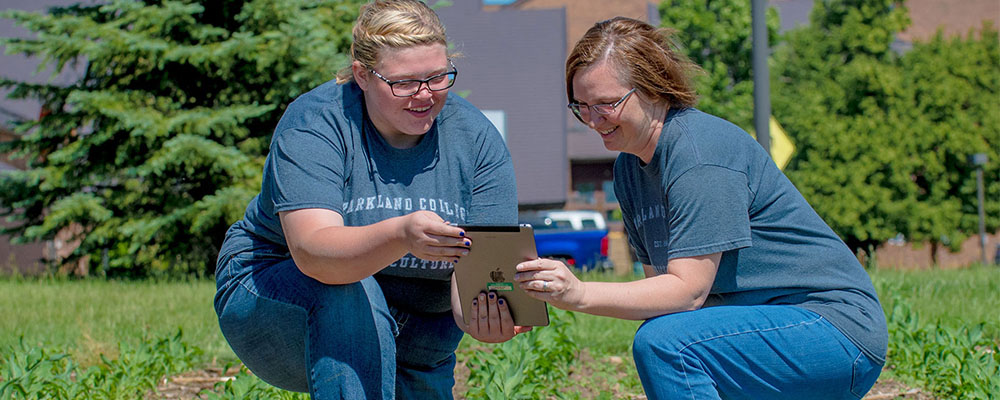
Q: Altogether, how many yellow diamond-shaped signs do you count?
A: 1